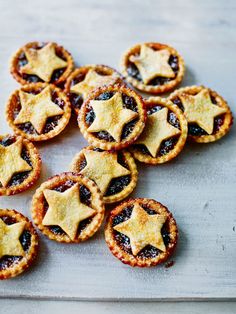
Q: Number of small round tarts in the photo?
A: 12